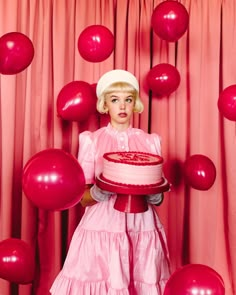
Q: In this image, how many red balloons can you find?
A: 10